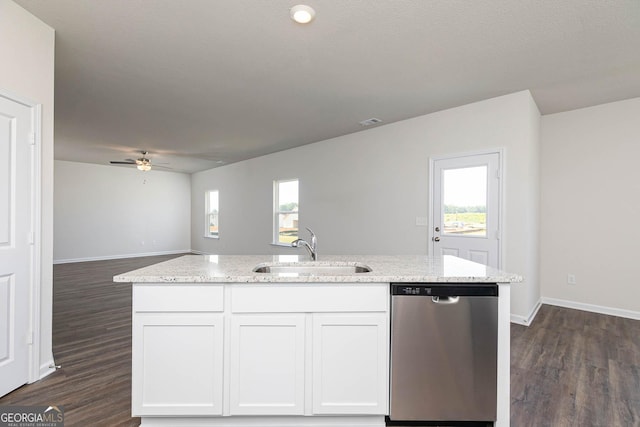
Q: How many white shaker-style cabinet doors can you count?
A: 3